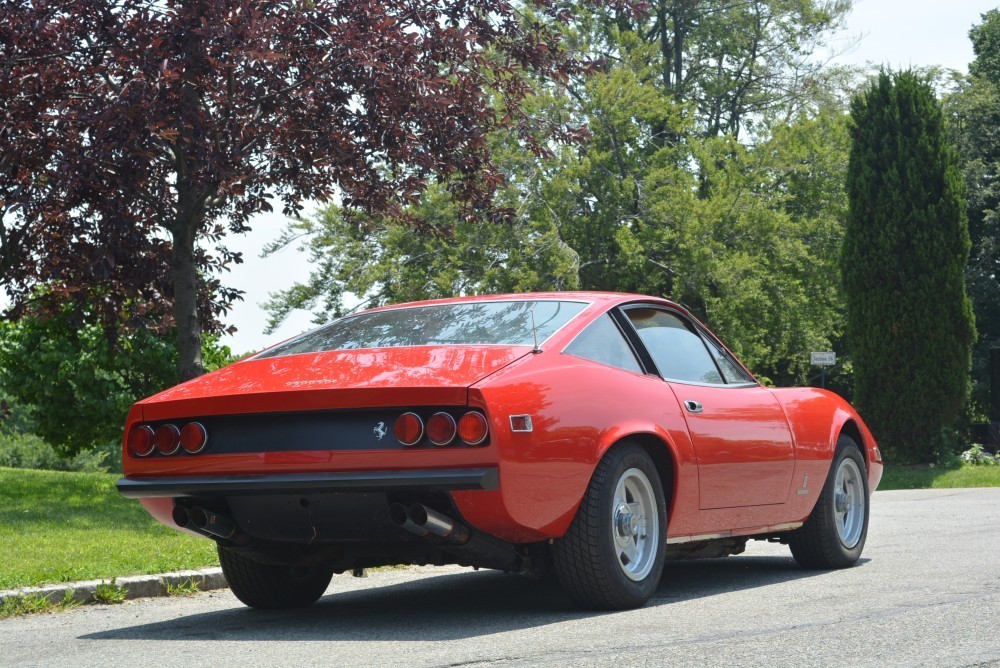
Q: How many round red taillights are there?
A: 6